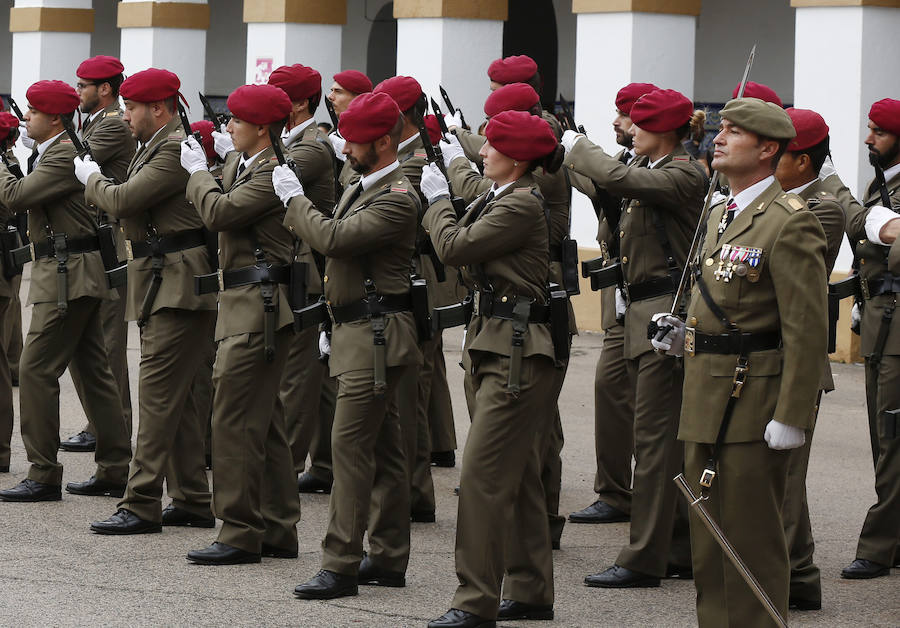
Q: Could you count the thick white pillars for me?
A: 6